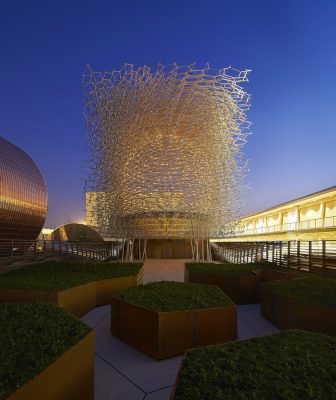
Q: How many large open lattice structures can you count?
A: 1